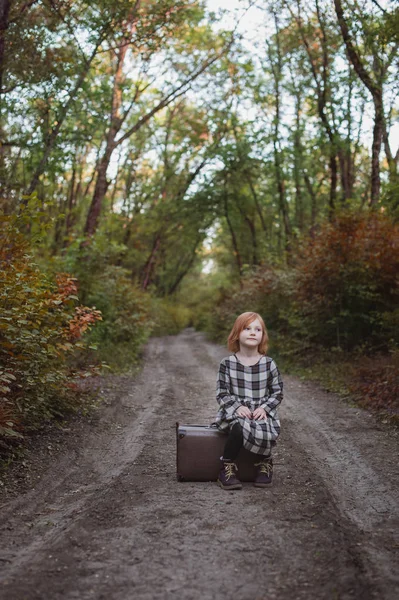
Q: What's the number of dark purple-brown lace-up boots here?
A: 2